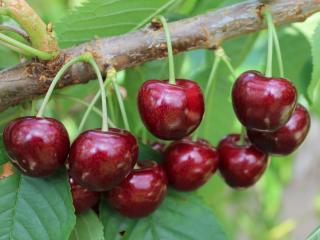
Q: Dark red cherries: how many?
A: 9